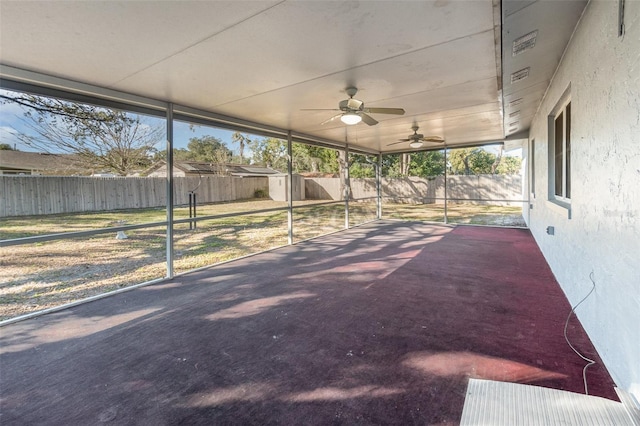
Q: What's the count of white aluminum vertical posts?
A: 5